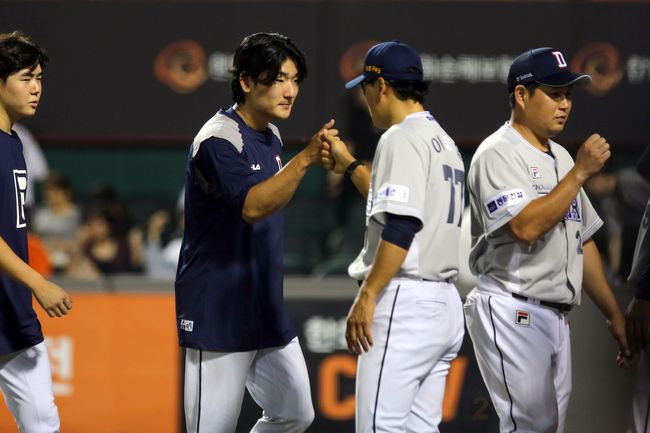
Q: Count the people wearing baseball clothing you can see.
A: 4